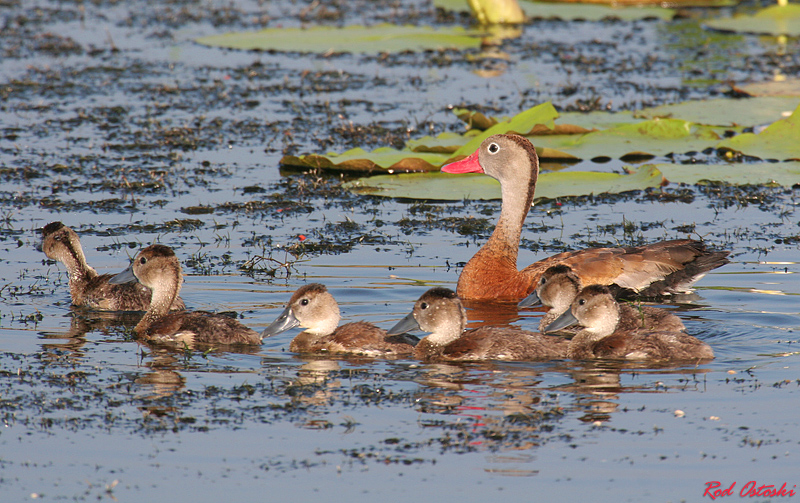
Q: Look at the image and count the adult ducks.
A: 1